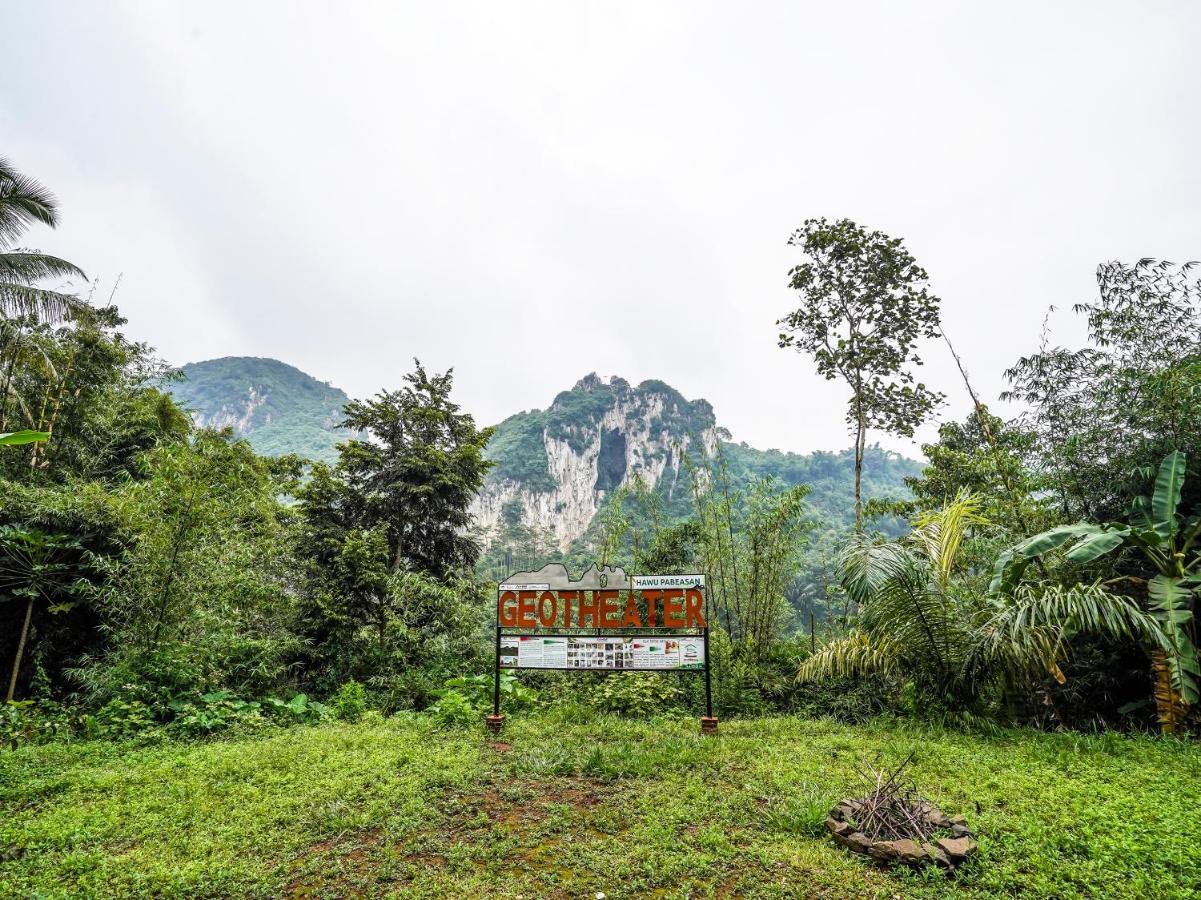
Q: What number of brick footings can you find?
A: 2